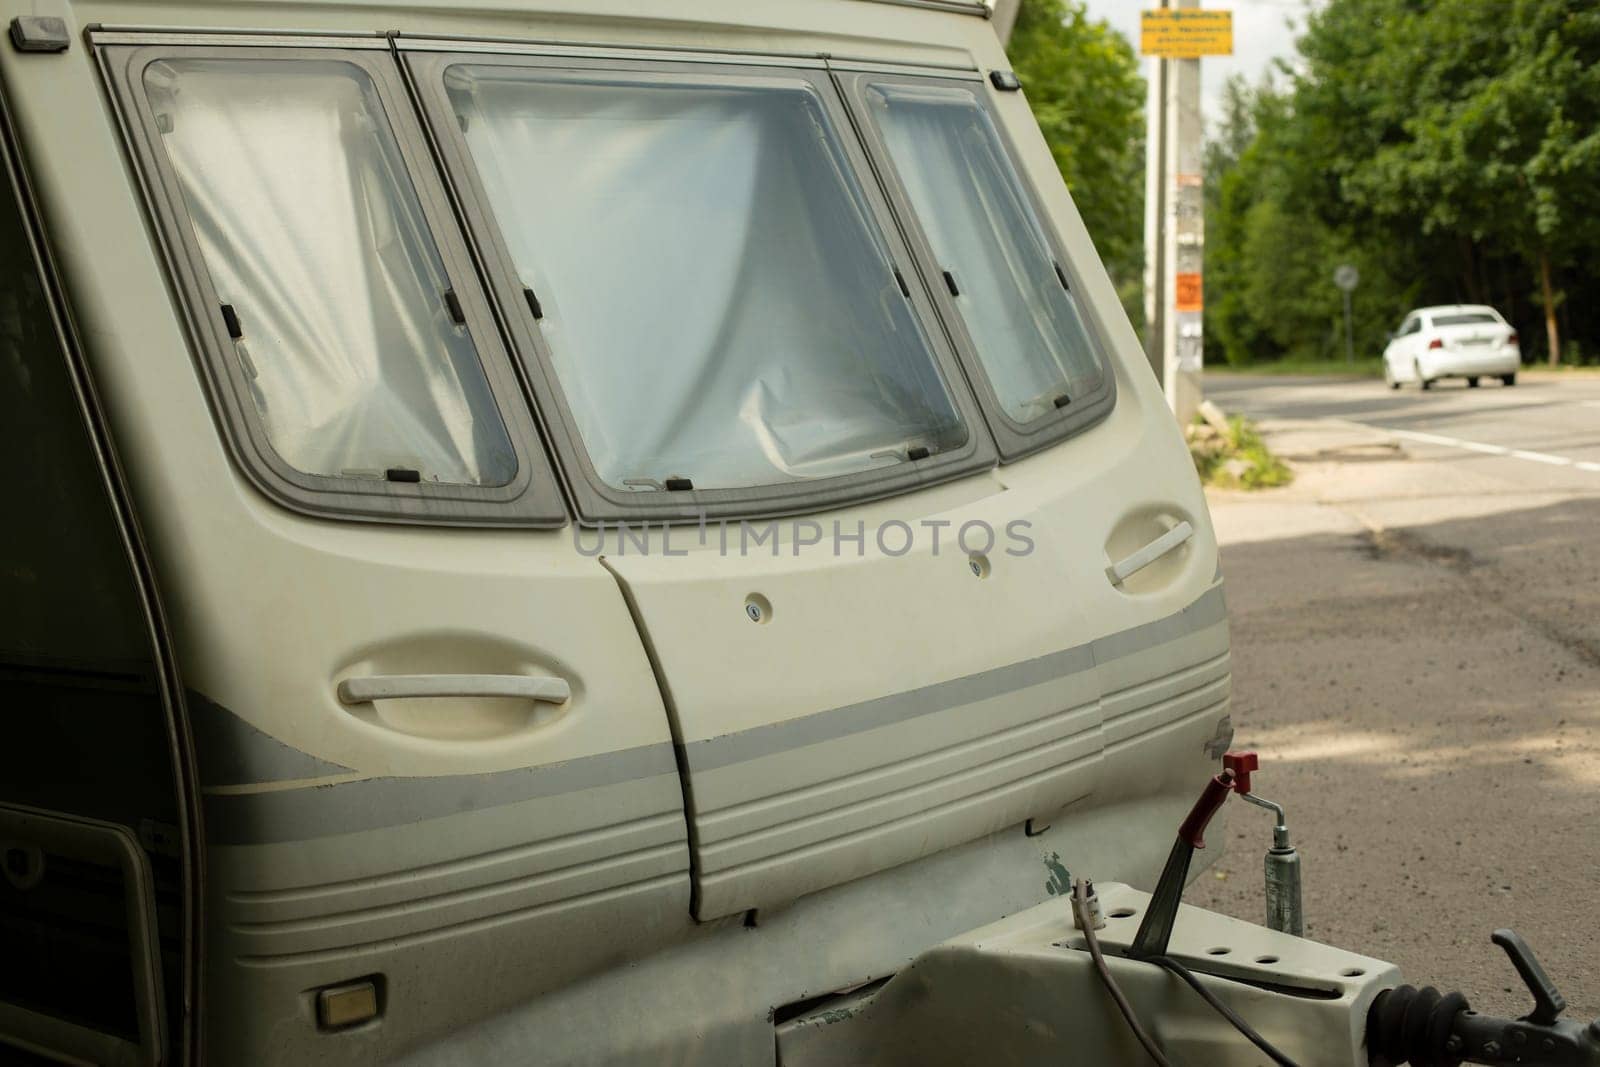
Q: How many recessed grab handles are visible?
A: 2